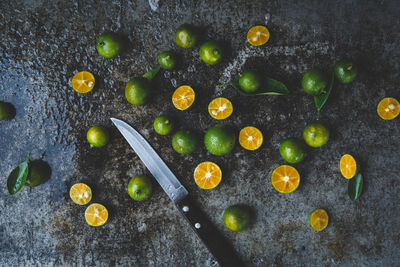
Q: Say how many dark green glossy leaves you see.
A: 5